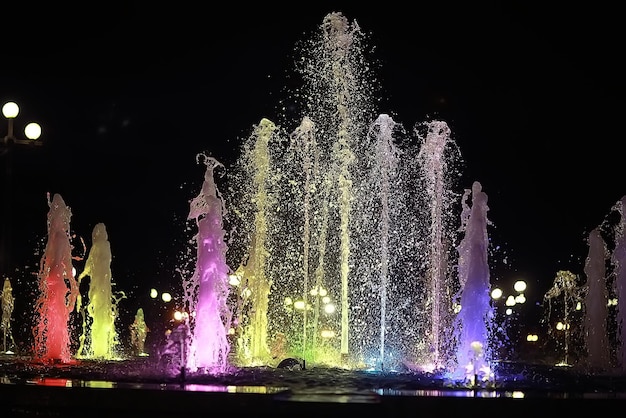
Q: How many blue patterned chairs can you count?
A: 0